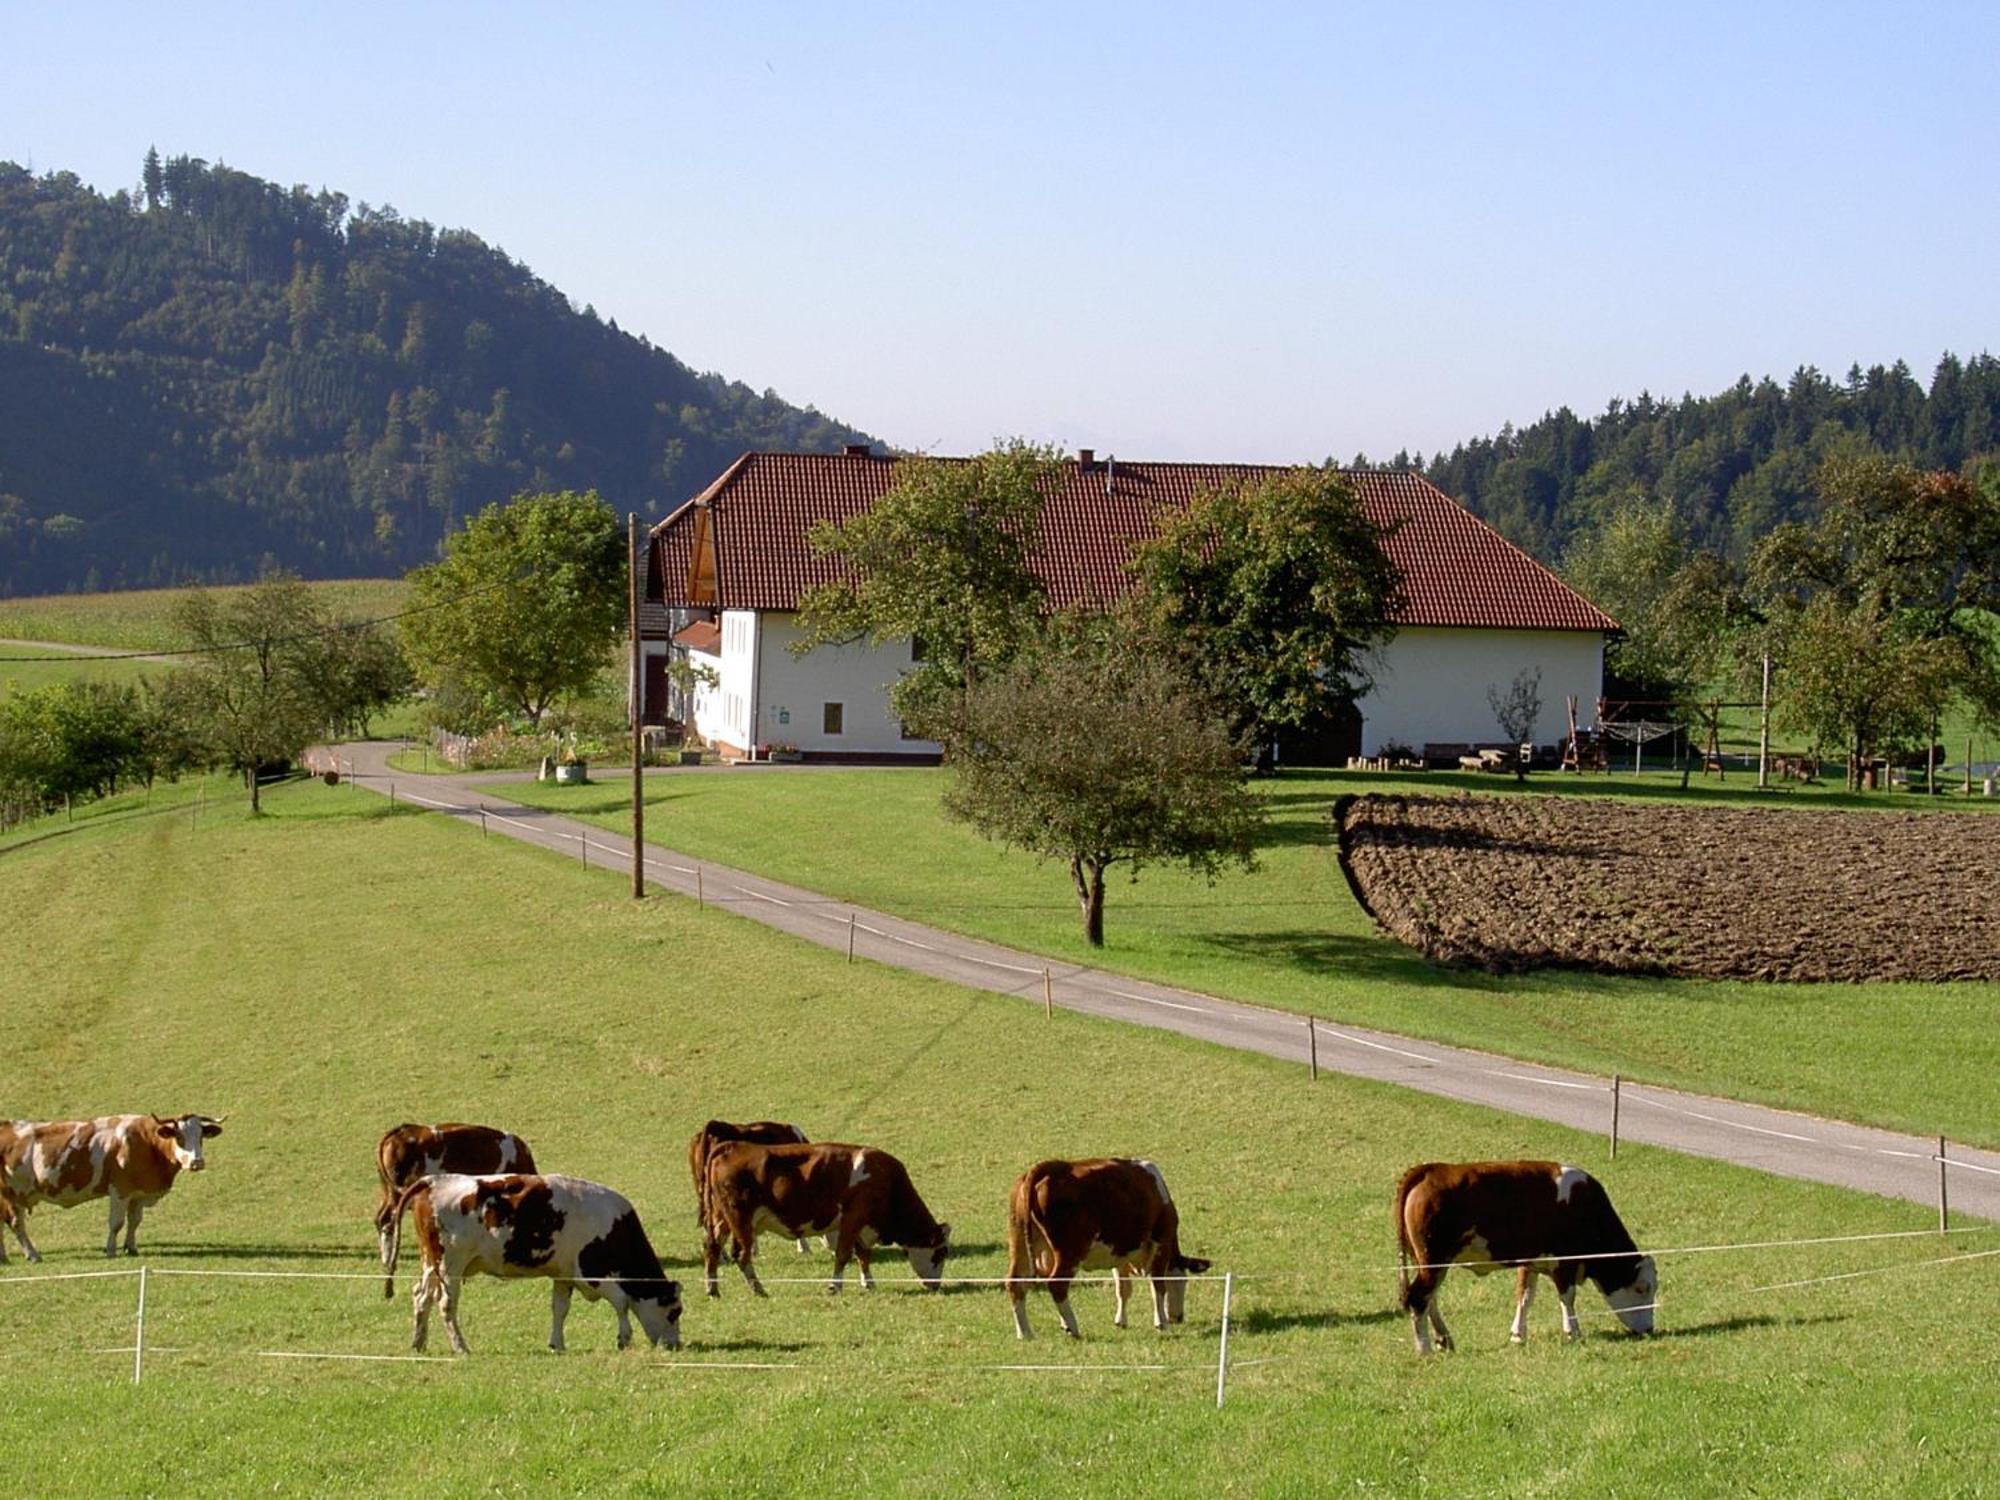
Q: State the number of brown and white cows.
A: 7